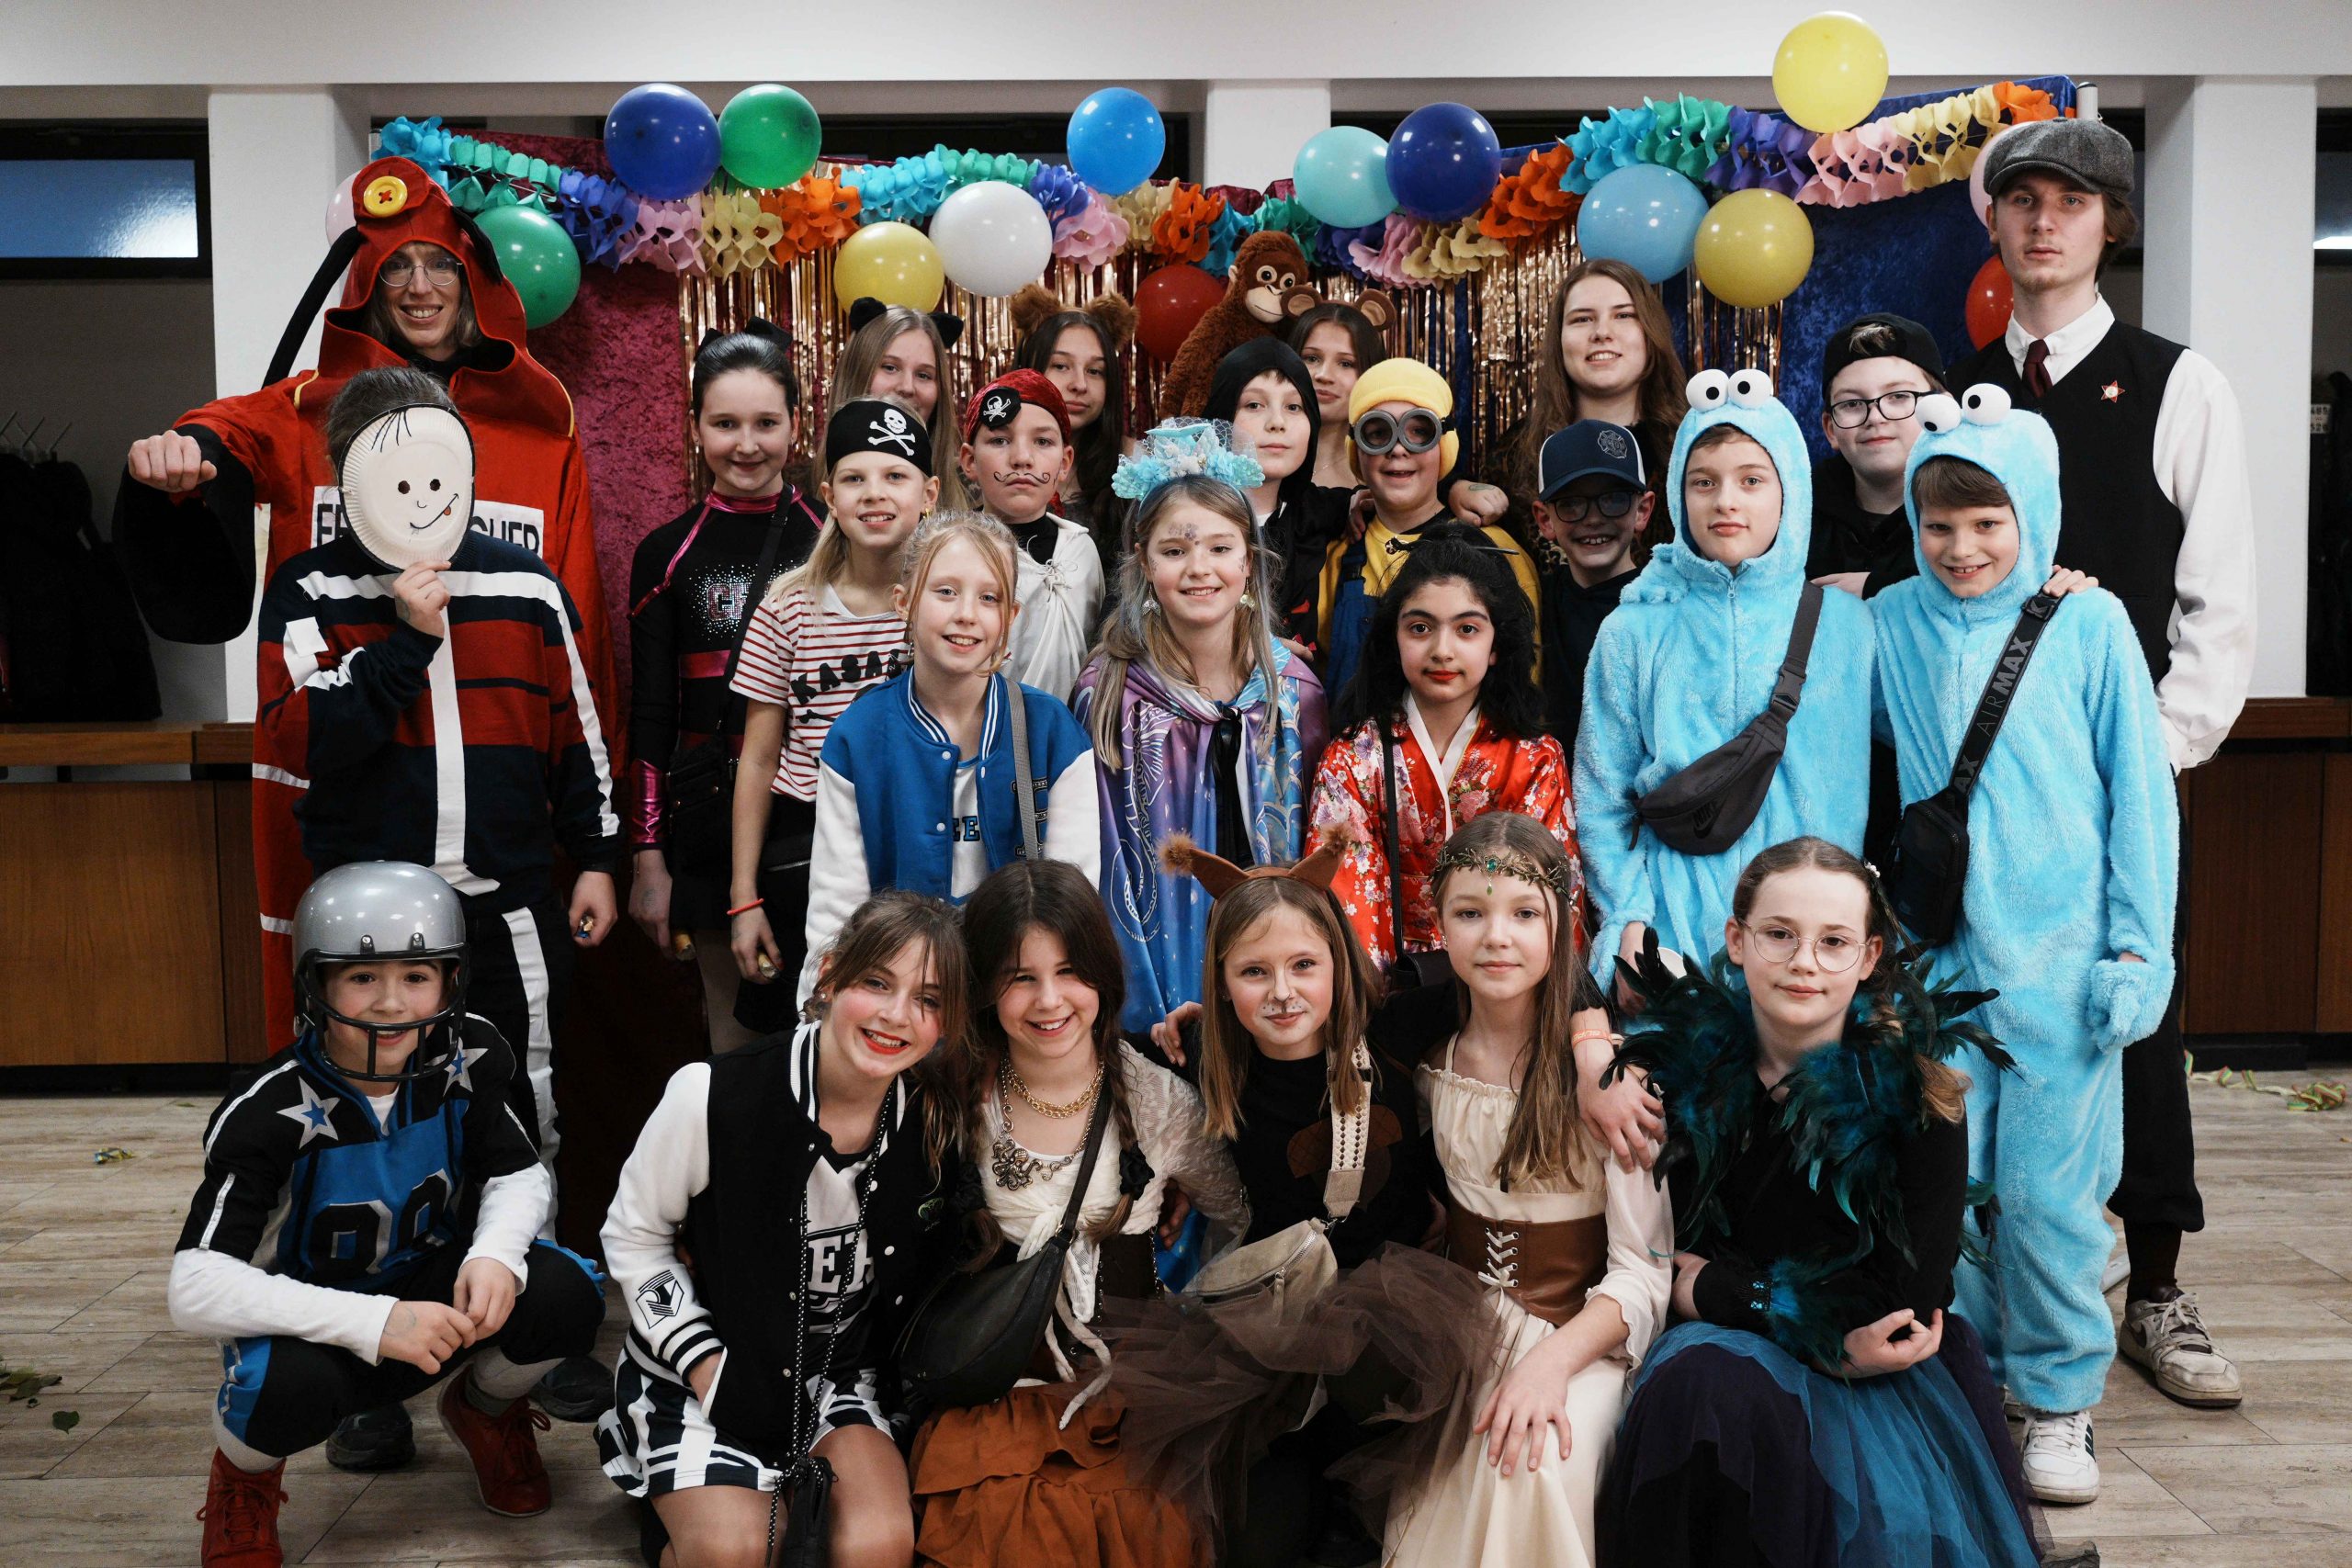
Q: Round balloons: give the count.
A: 15